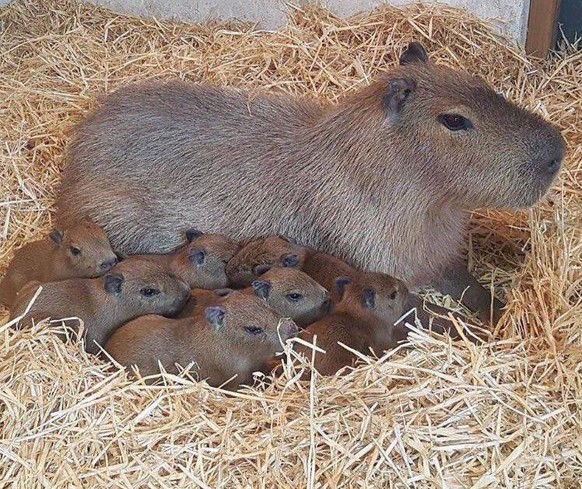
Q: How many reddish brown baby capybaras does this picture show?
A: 7